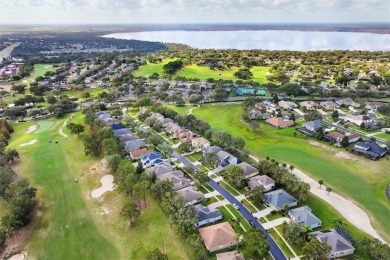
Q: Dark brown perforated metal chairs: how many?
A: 0